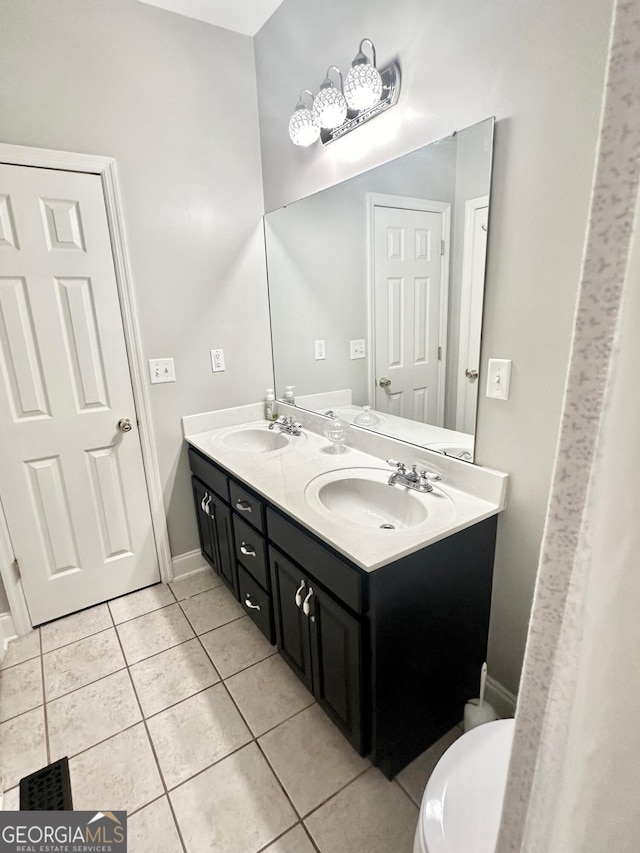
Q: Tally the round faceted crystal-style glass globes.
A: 3